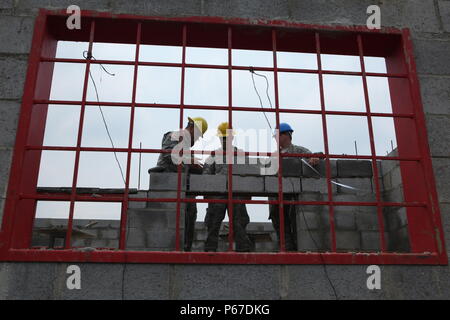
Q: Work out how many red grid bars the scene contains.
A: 11